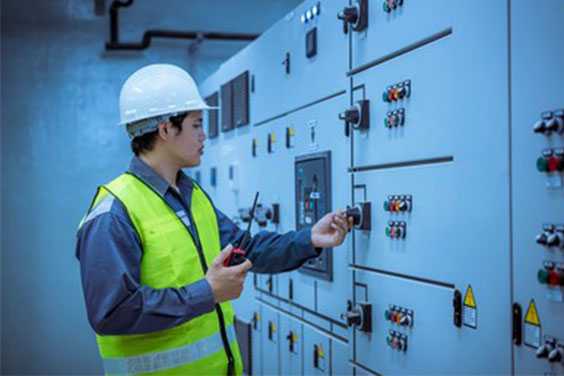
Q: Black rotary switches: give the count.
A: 4